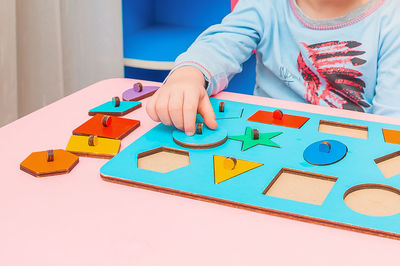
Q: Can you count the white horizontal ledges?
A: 1